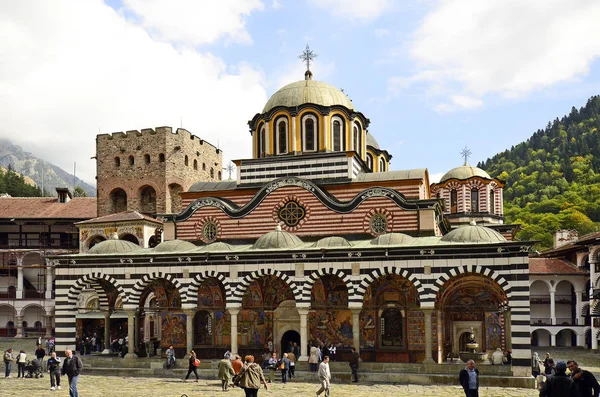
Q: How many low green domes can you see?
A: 7